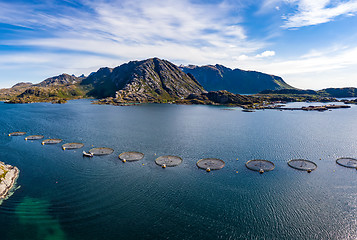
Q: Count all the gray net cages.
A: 11